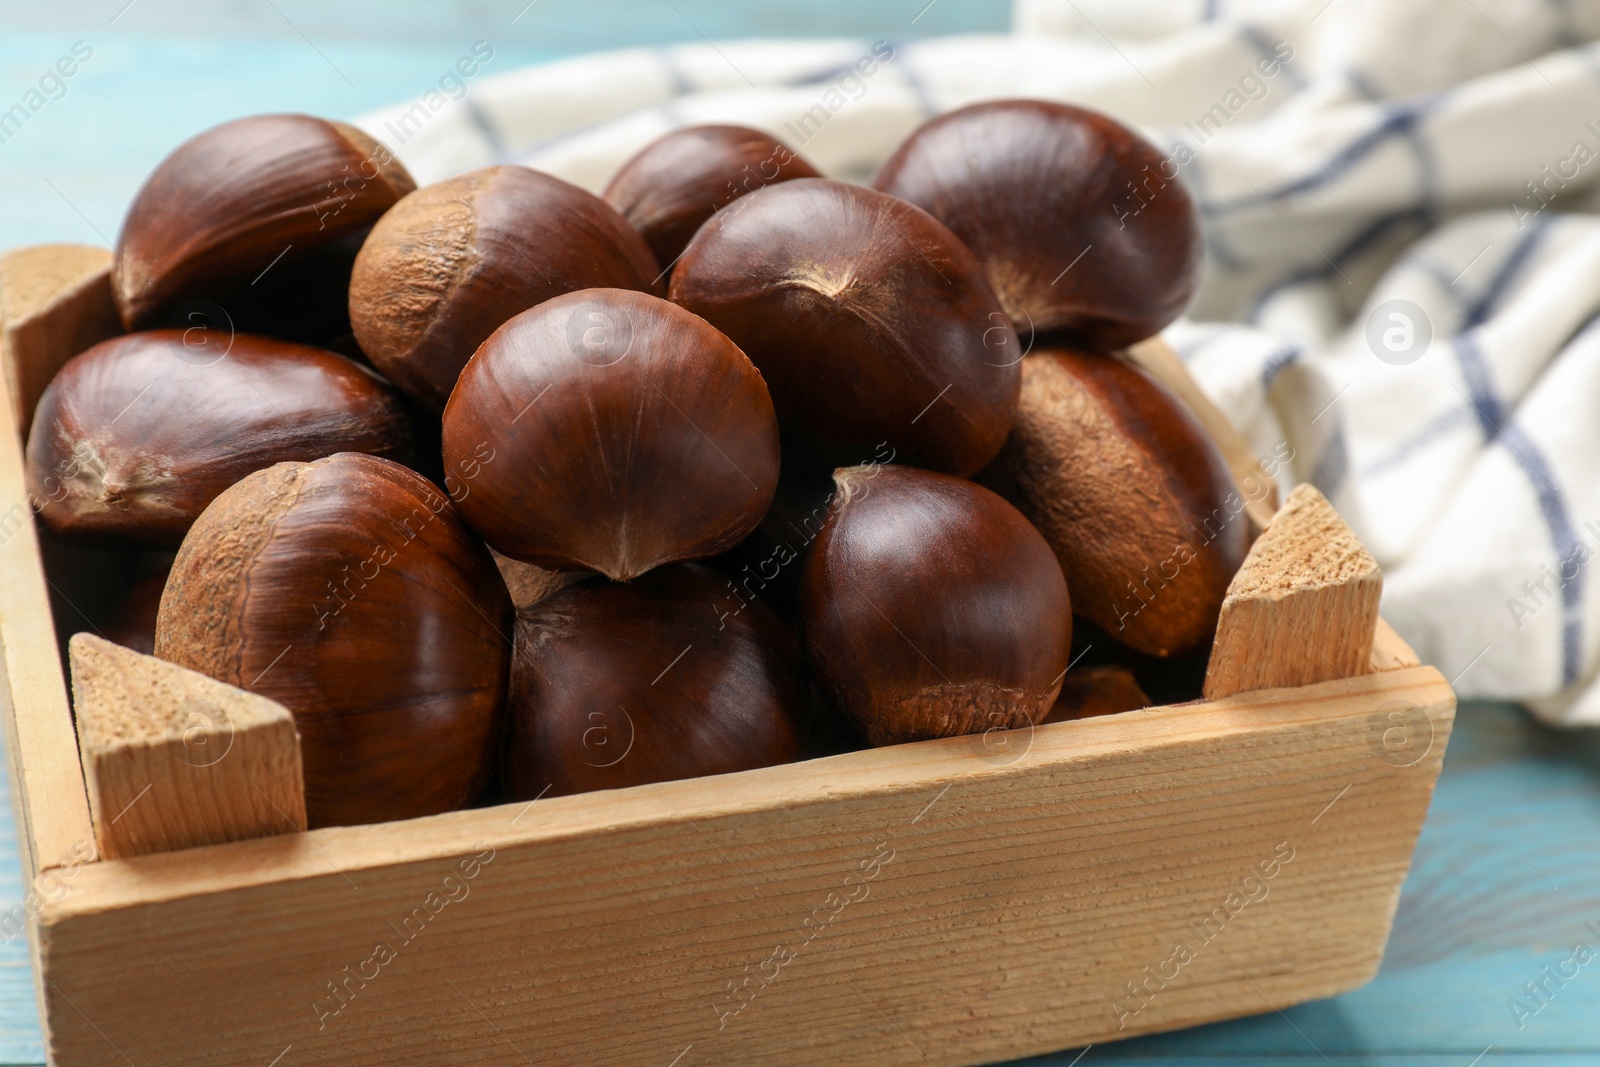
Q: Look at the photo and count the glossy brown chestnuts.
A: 11